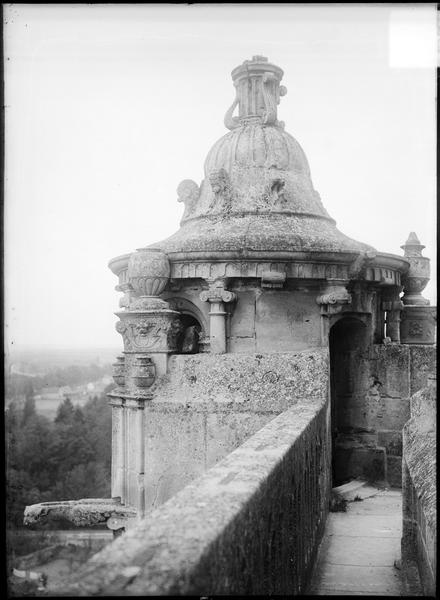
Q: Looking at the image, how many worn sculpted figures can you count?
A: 3